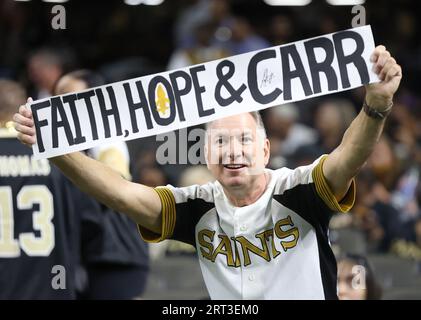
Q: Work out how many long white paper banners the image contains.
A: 1